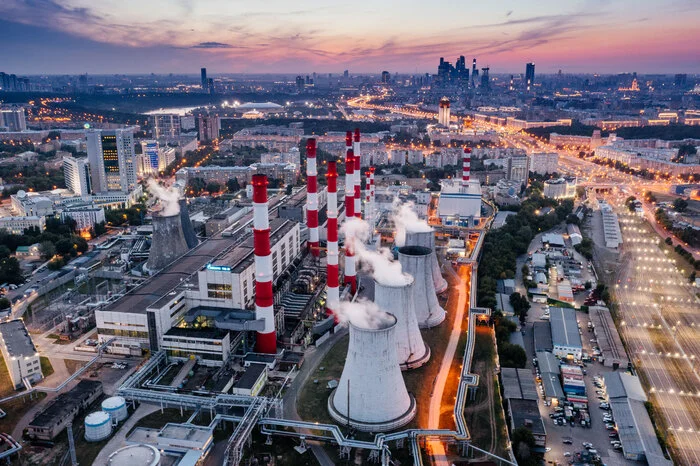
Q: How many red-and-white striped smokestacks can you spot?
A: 9